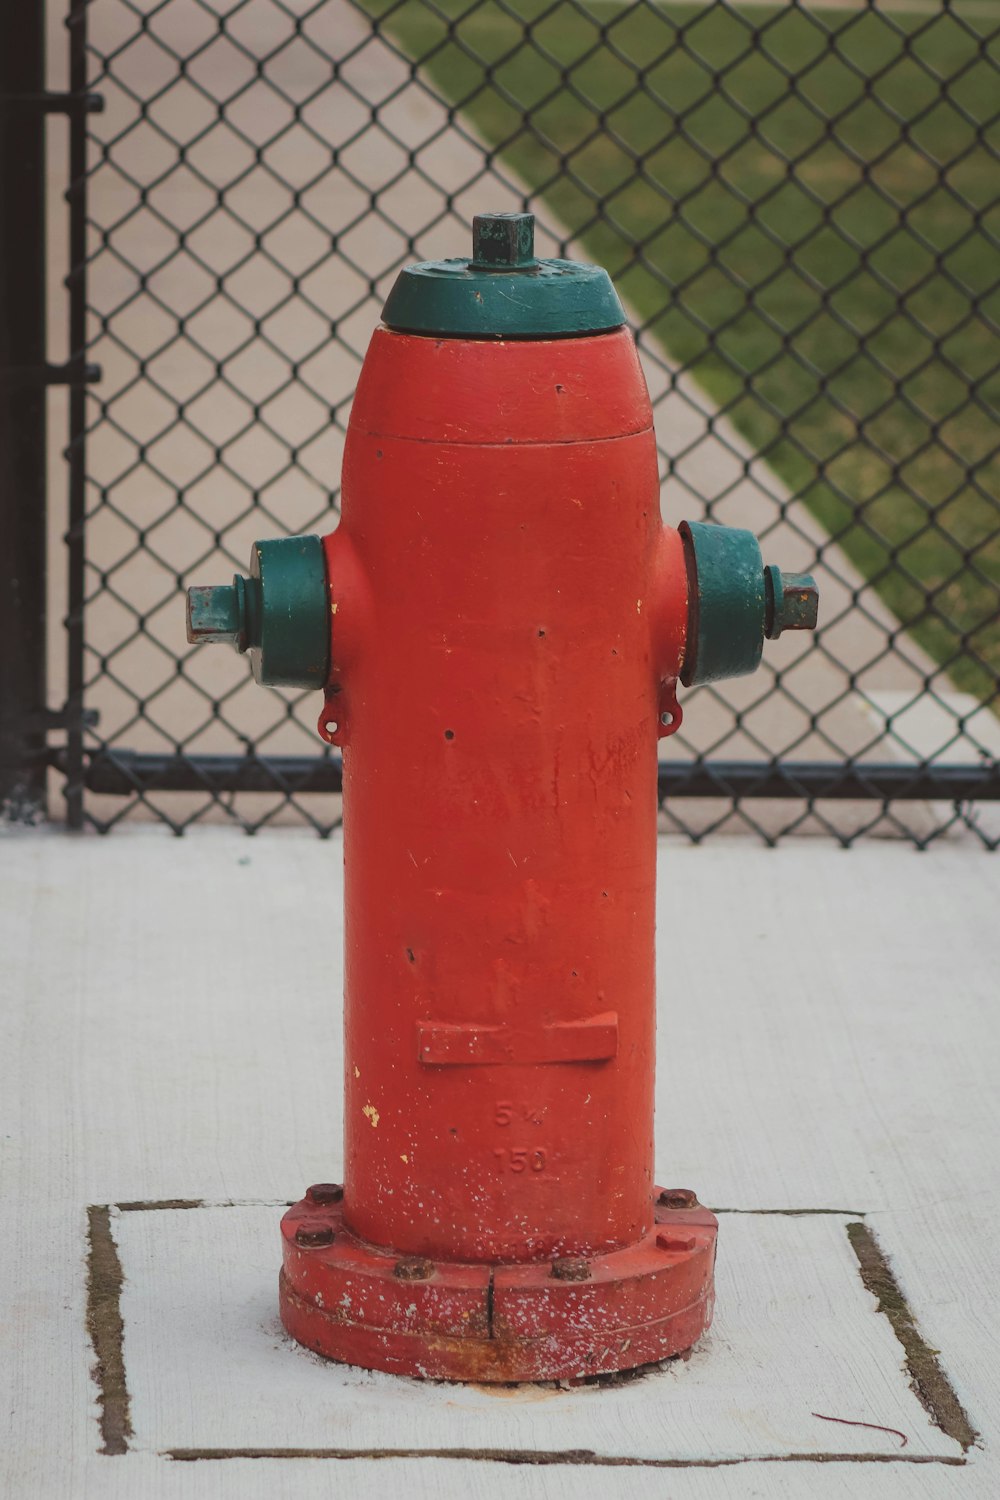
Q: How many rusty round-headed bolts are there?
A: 5